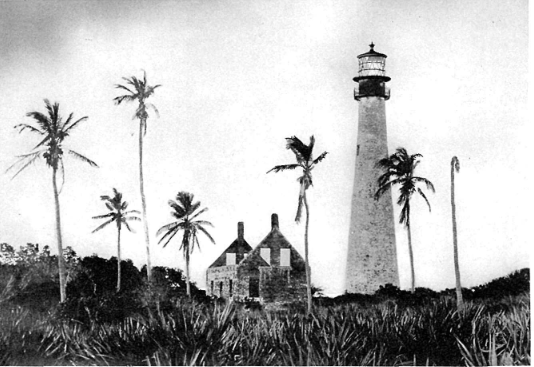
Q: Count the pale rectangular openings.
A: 3